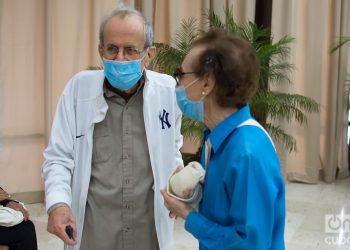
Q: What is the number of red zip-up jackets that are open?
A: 0